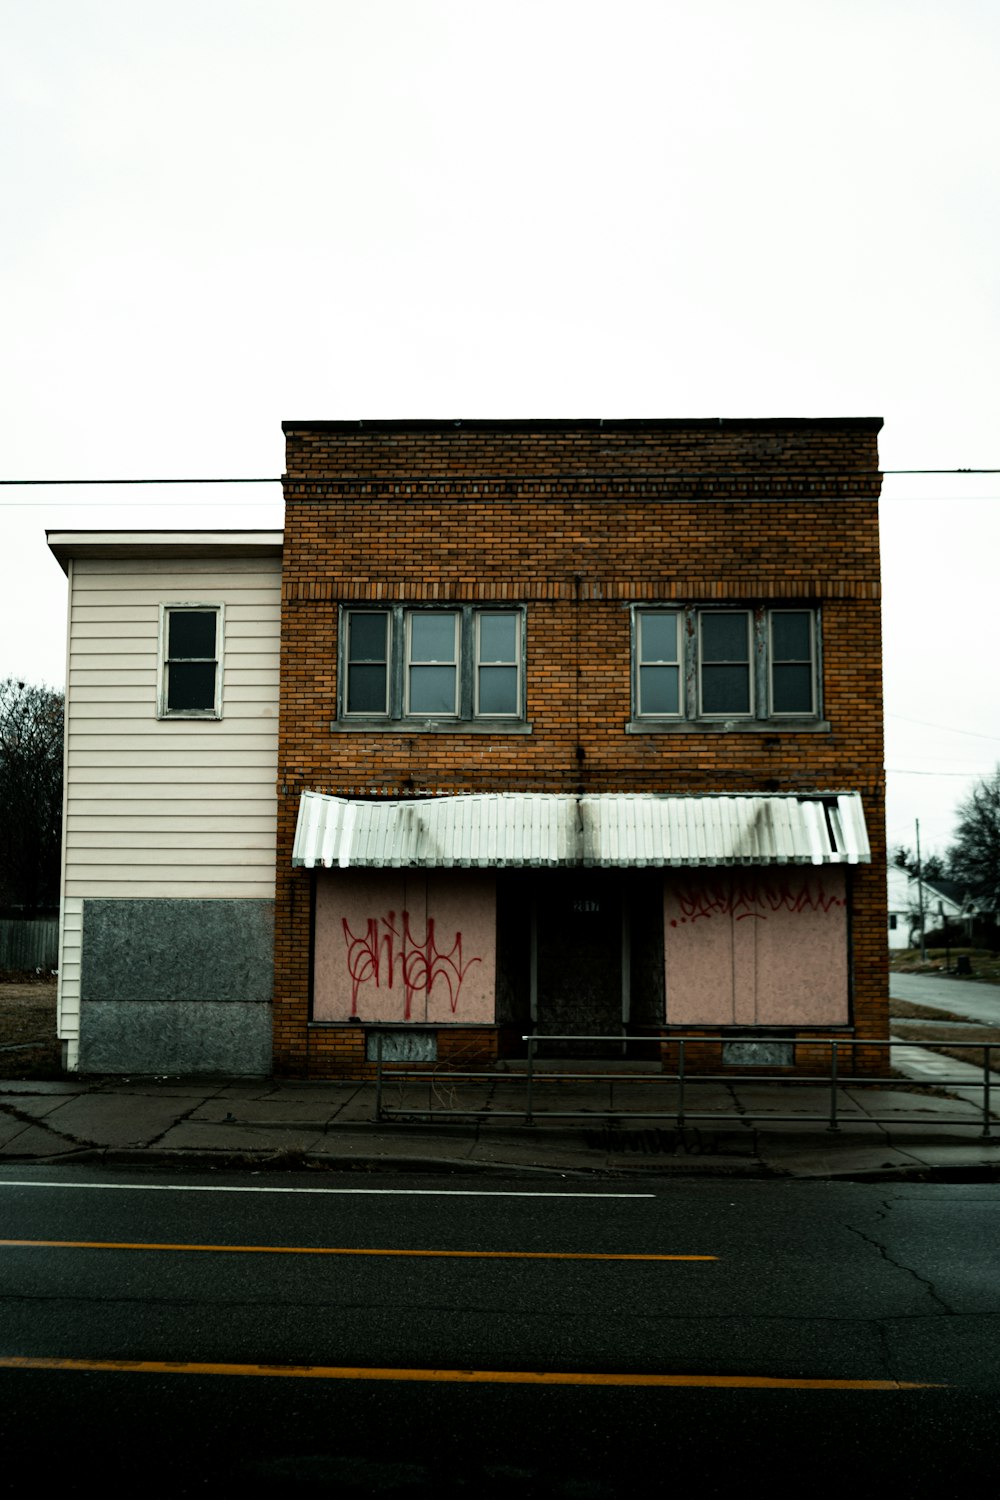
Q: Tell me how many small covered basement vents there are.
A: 2